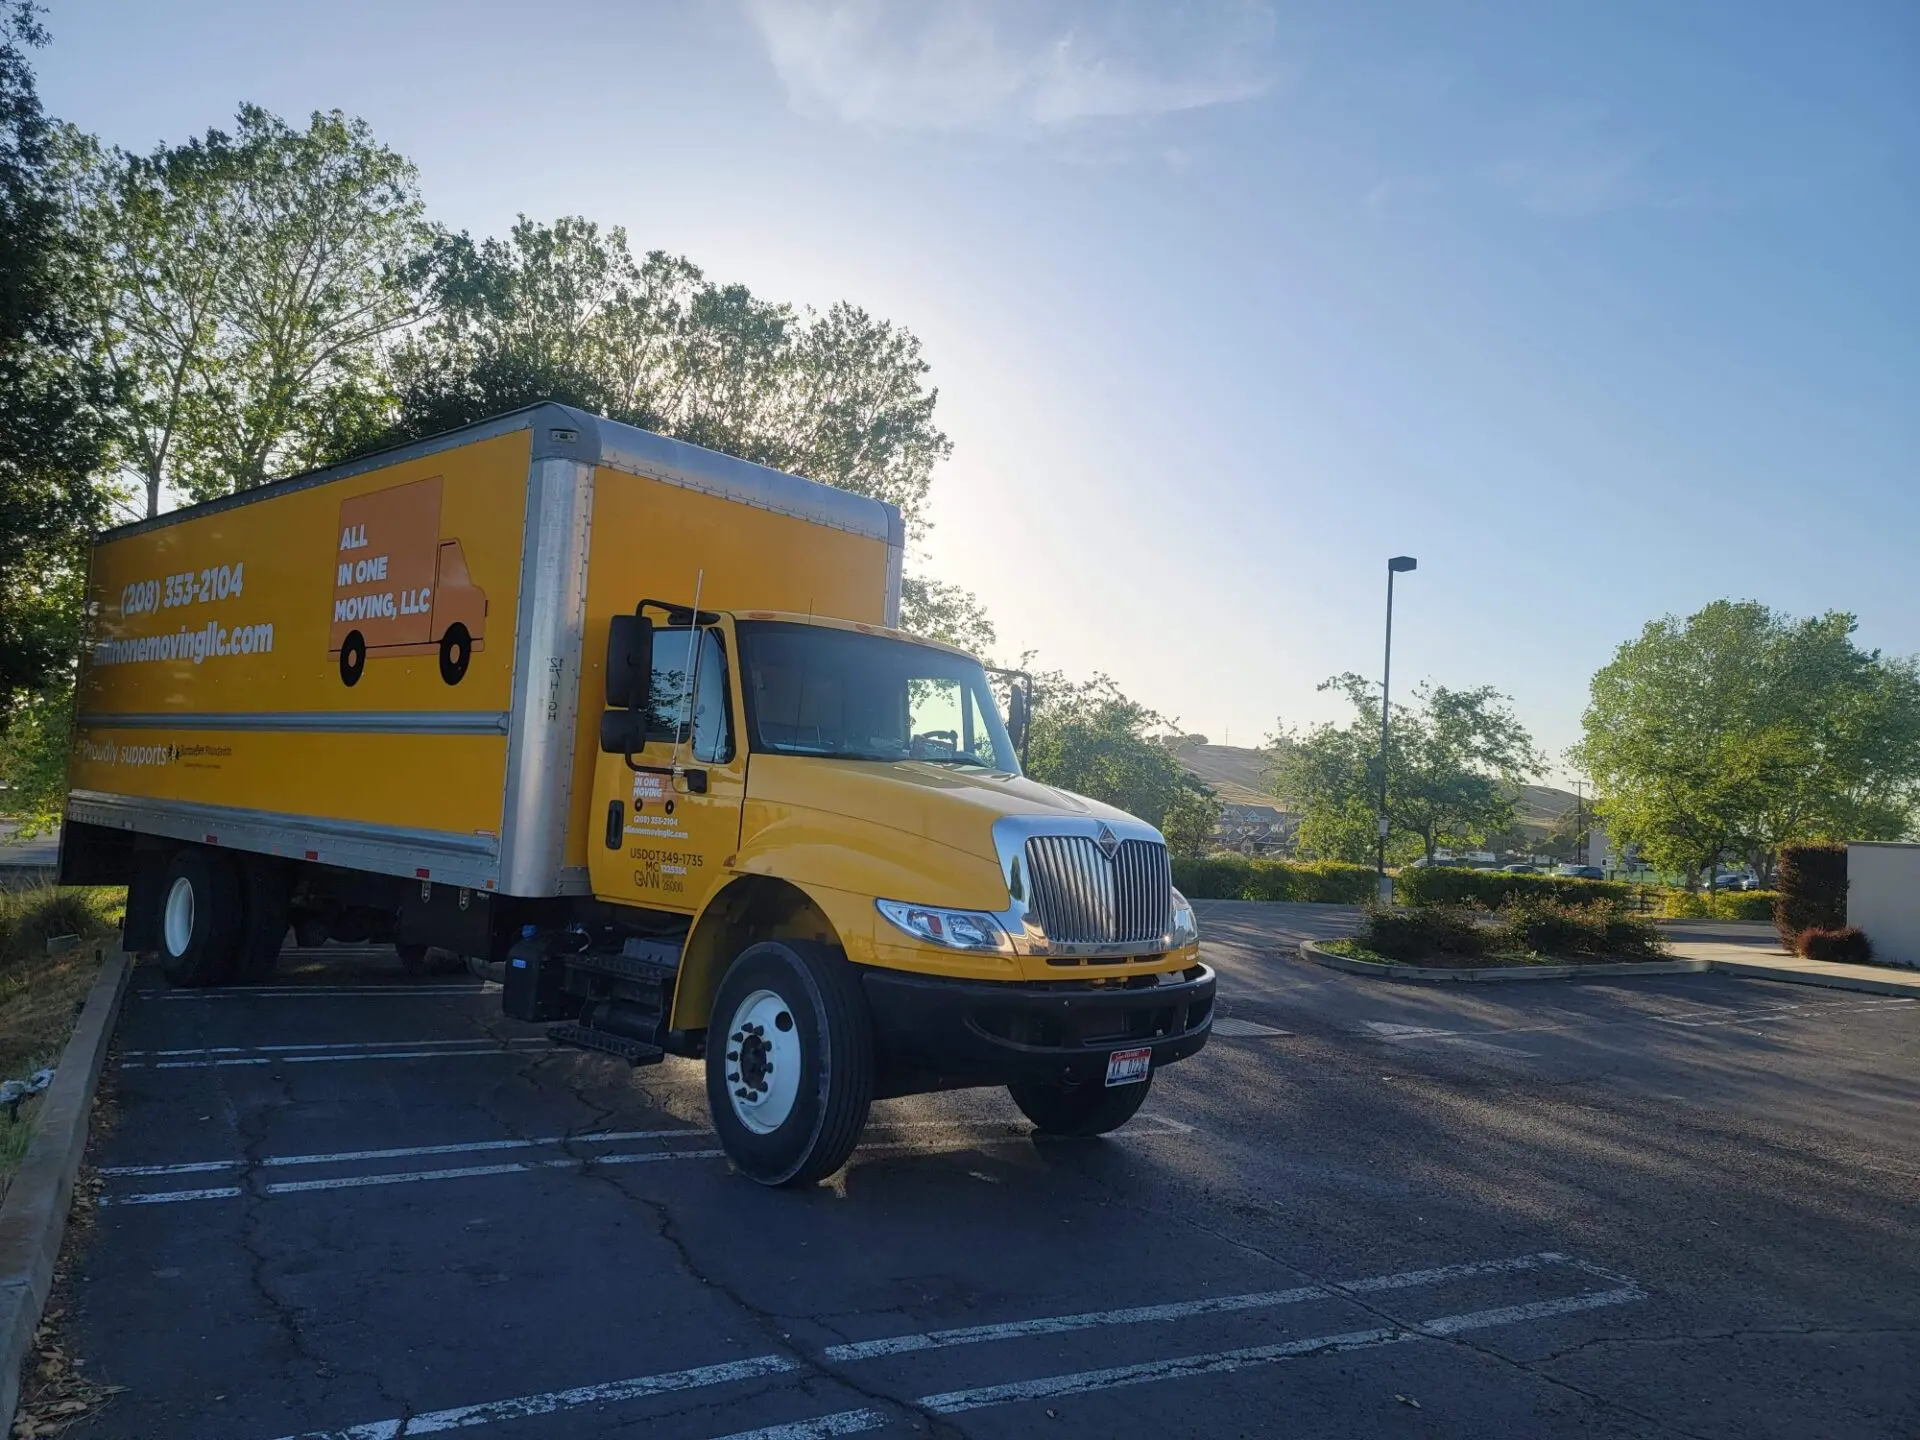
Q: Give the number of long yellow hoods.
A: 1